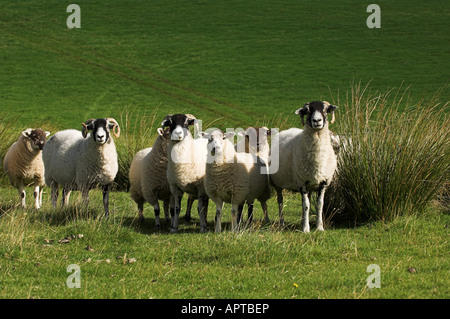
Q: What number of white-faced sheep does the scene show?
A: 1